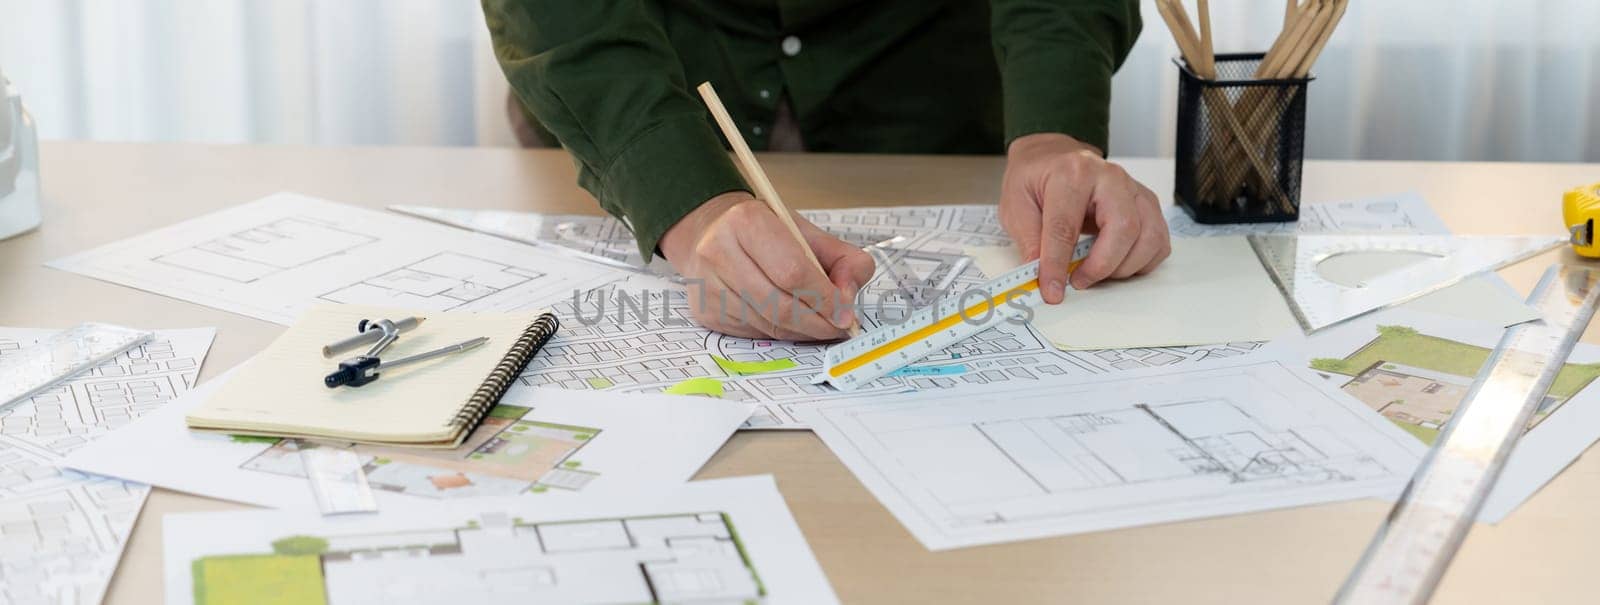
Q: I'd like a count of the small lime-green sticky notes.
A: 2